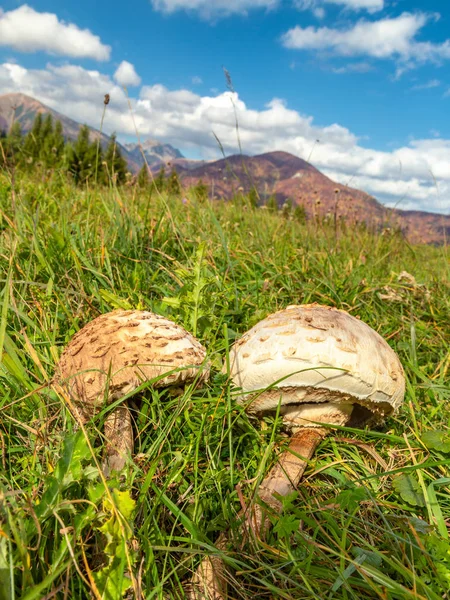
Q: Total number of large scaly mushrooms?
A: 2